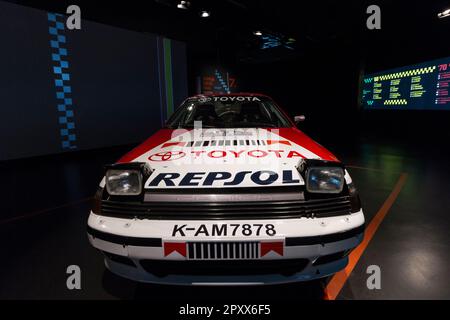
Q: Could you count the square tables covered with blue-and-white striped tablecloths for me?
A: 0